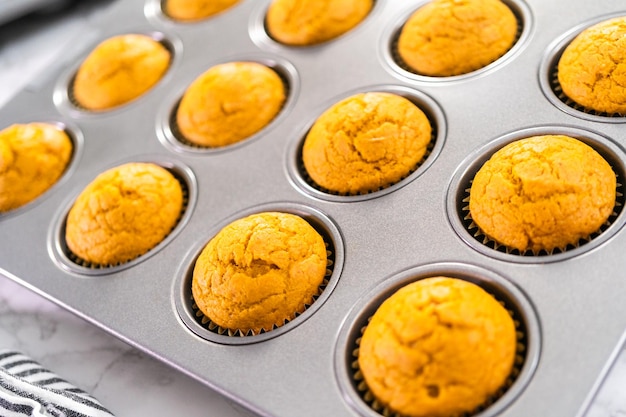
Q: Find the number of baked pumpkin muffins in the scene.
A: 12